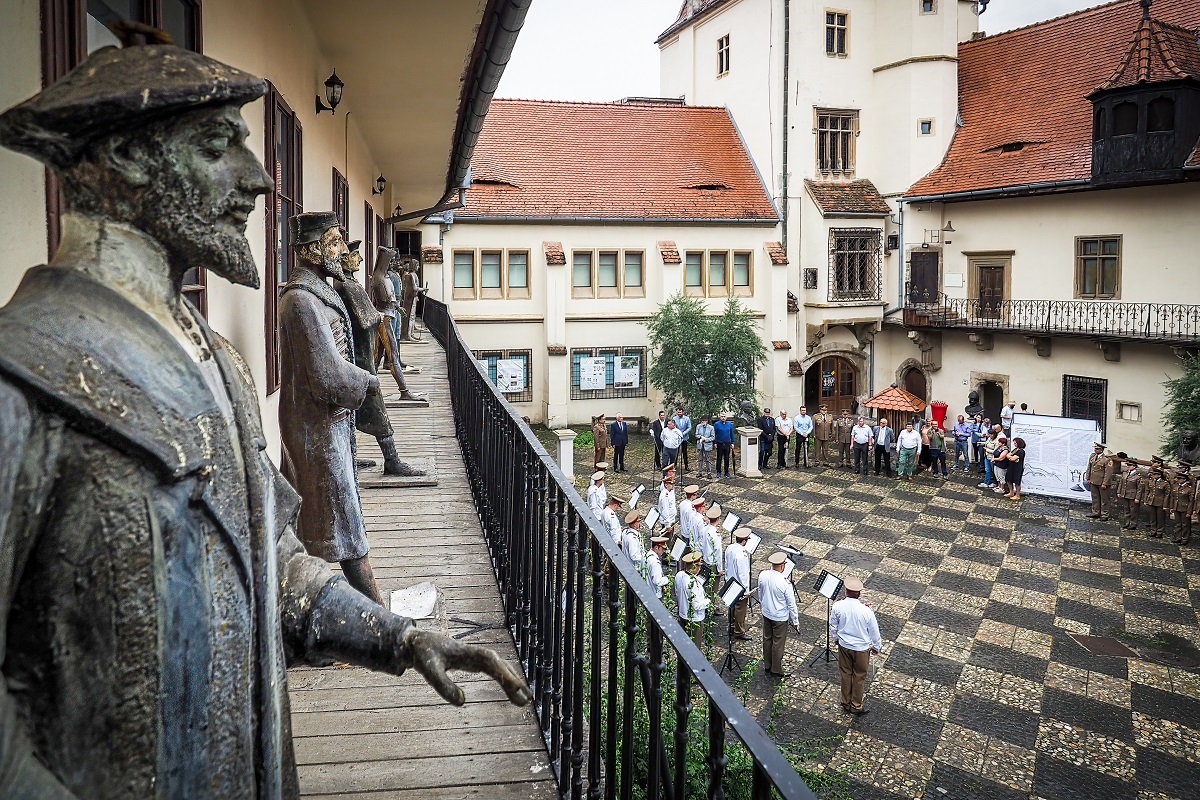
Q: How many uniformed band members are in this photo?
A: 14